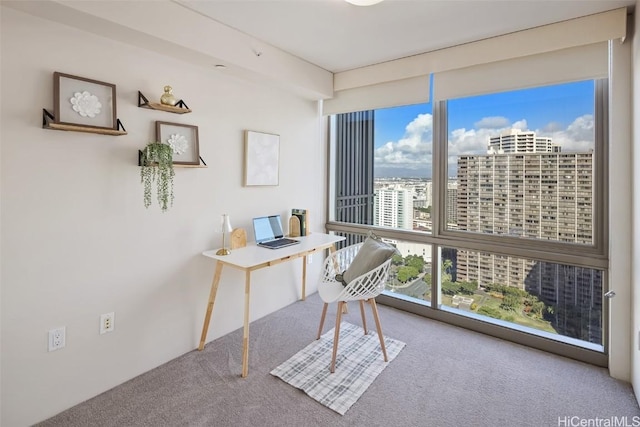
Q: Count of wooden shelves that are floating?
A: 3